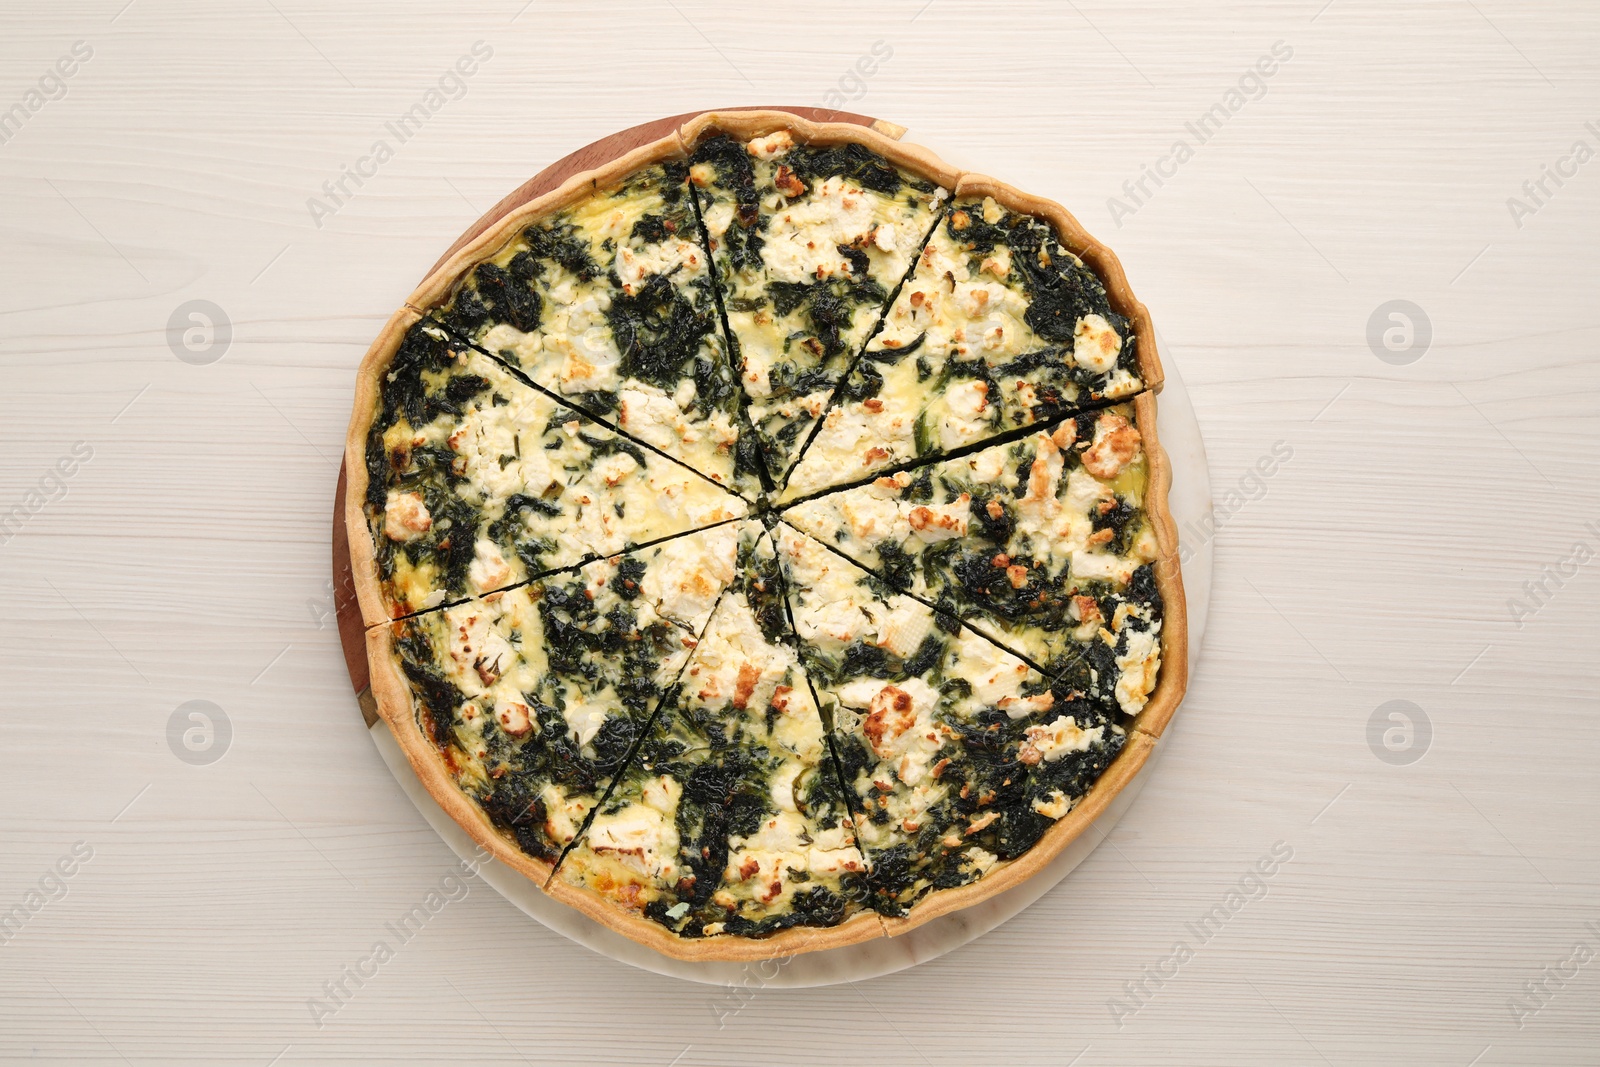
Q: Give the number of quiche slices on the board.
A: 8